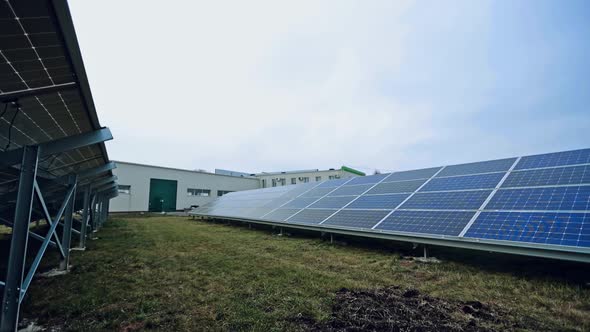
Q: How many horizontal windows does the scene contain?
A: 3